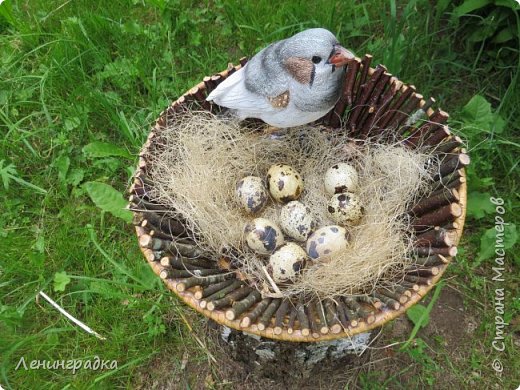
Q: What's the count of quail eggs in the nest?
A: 8